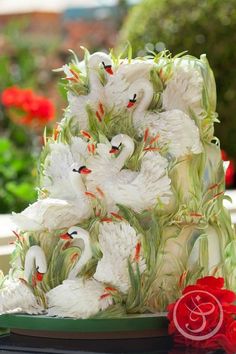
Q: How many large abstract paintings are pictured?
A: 0